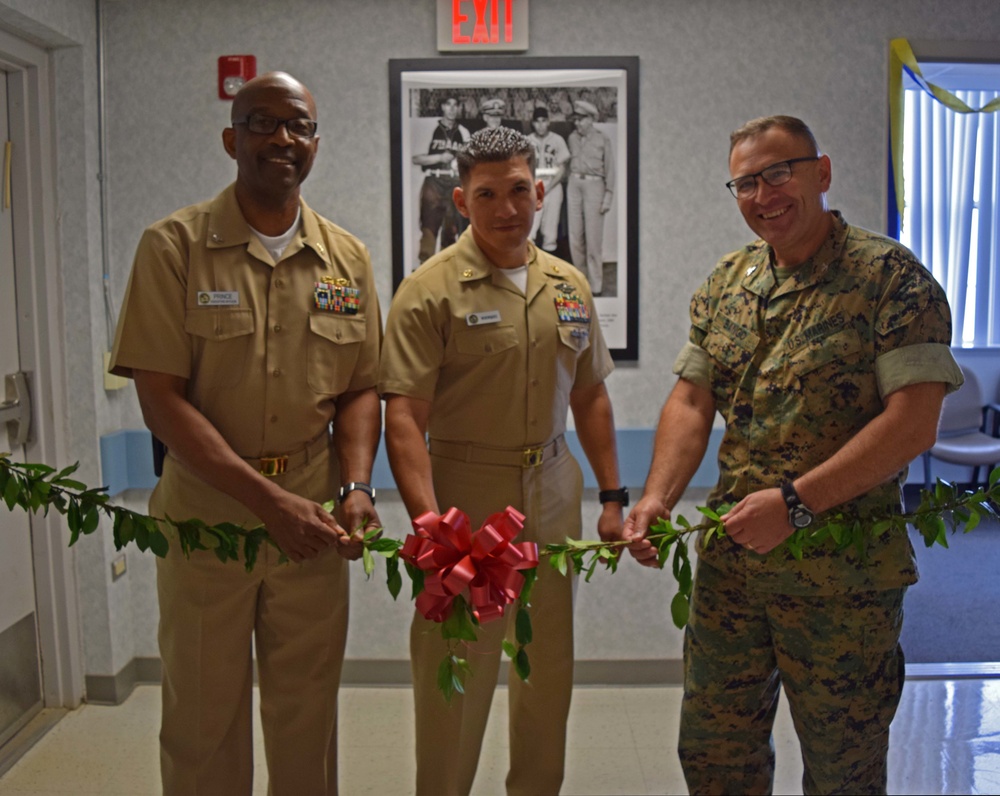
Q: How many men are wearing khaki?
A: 2